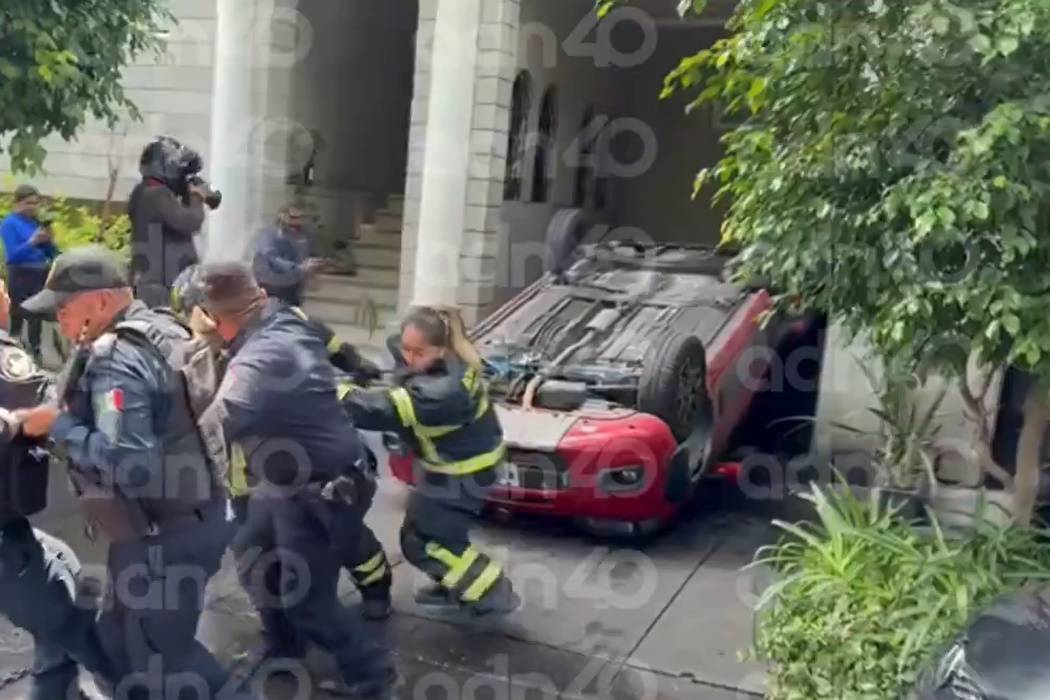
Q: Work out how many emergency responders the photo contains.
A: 5